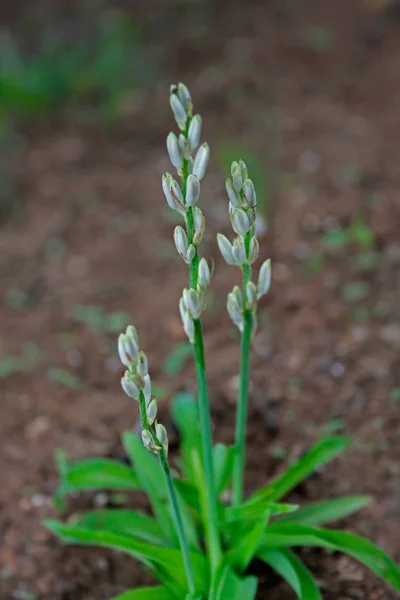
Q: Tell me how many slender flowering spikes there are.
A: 3